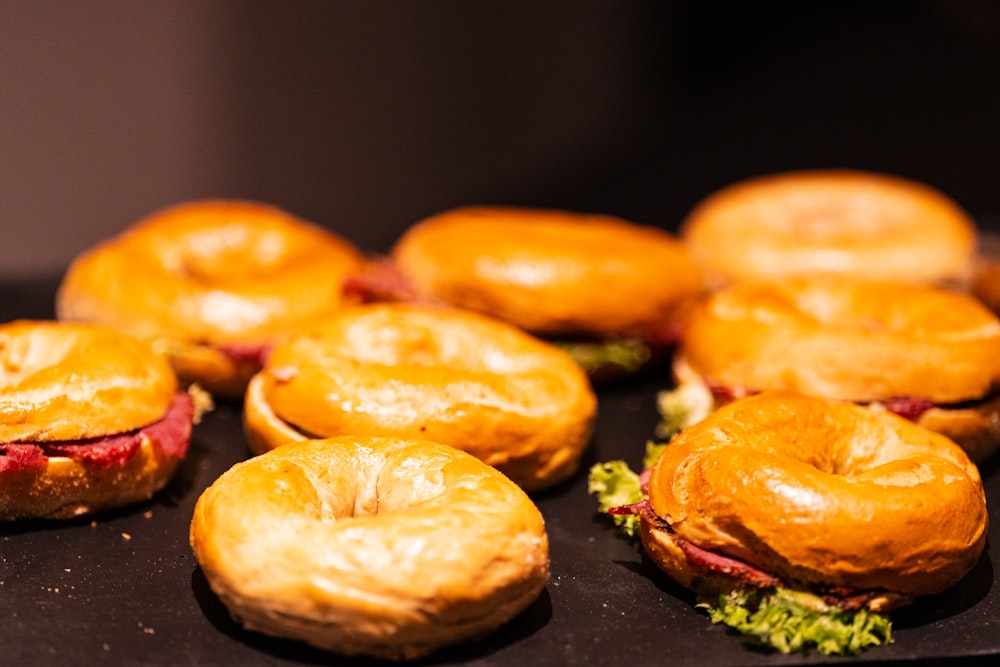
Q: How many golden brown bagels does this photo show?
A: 8